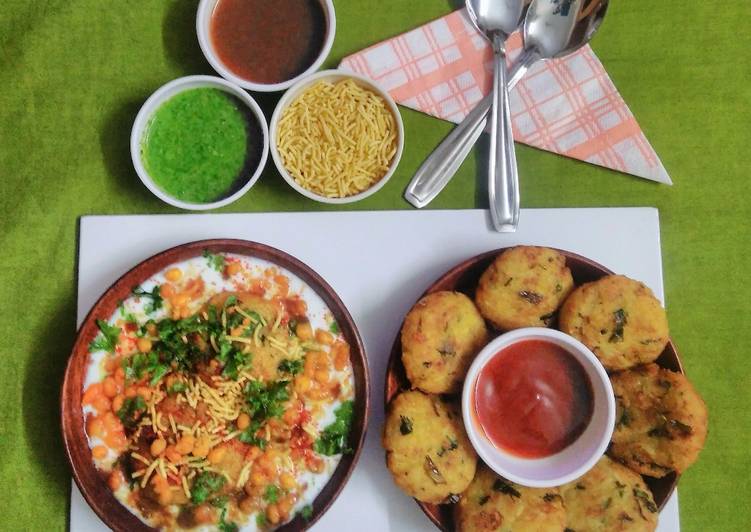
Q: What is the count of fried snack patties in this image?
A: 7